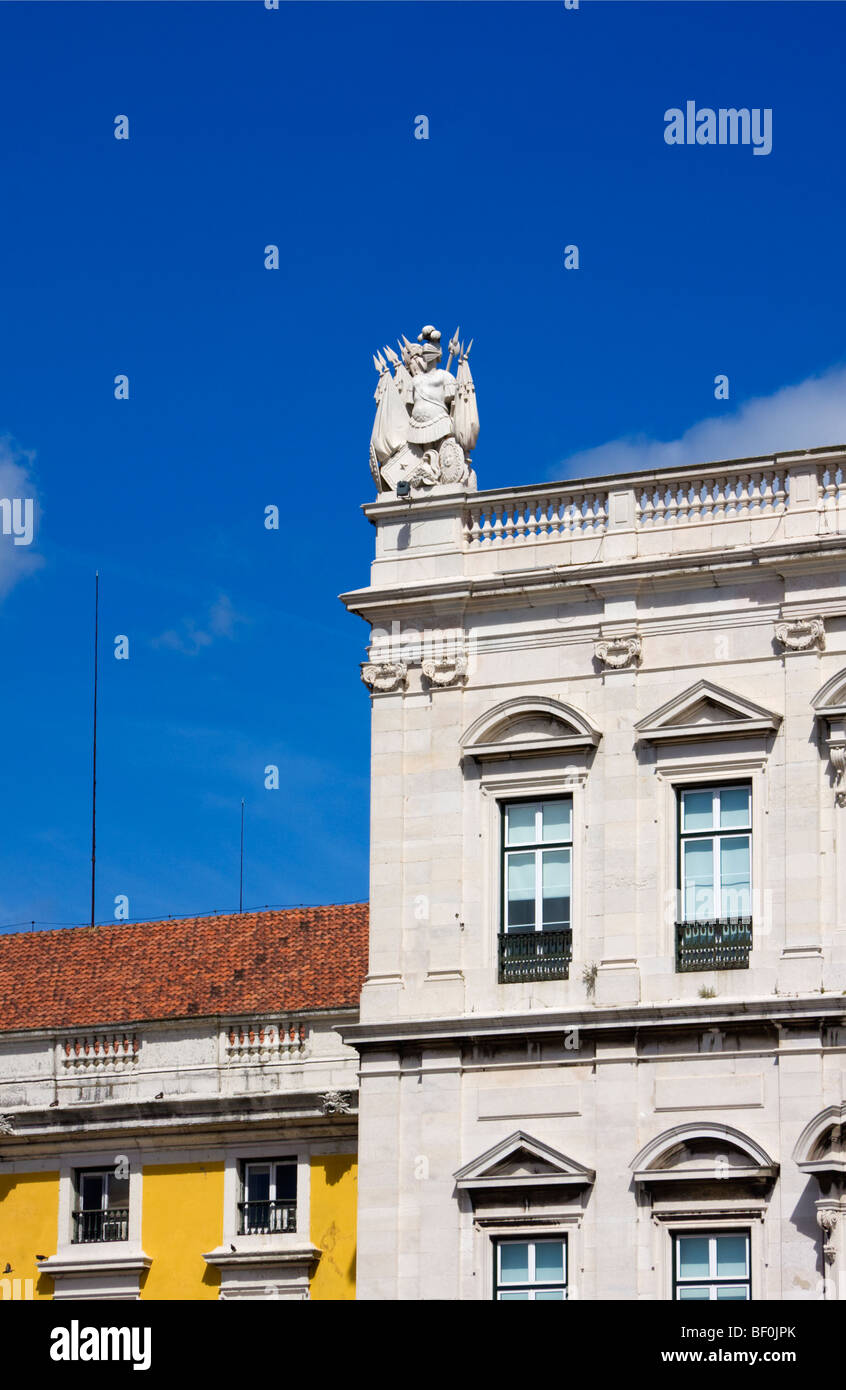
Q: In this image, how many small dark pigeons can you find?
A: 5